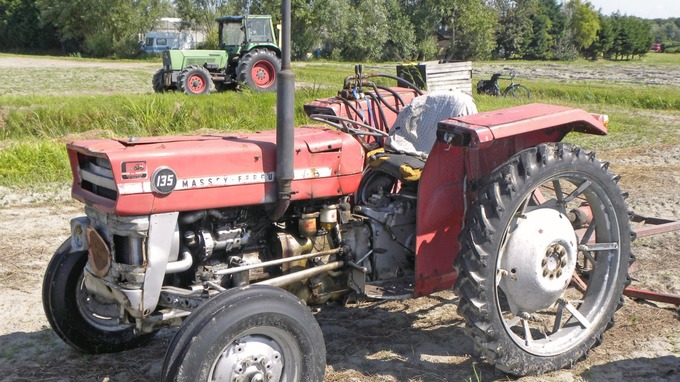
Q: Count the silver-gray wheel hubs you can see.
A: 3